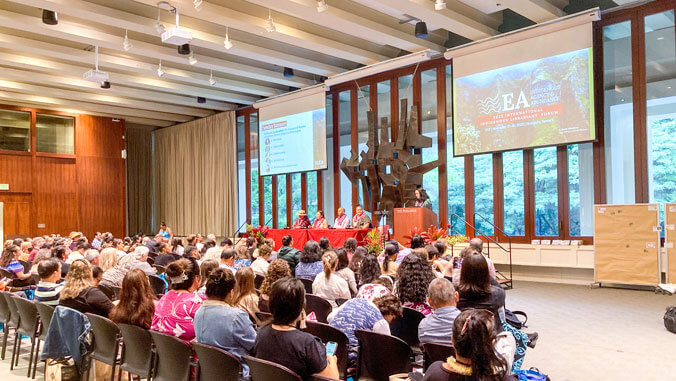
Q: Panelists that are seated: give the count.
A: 4